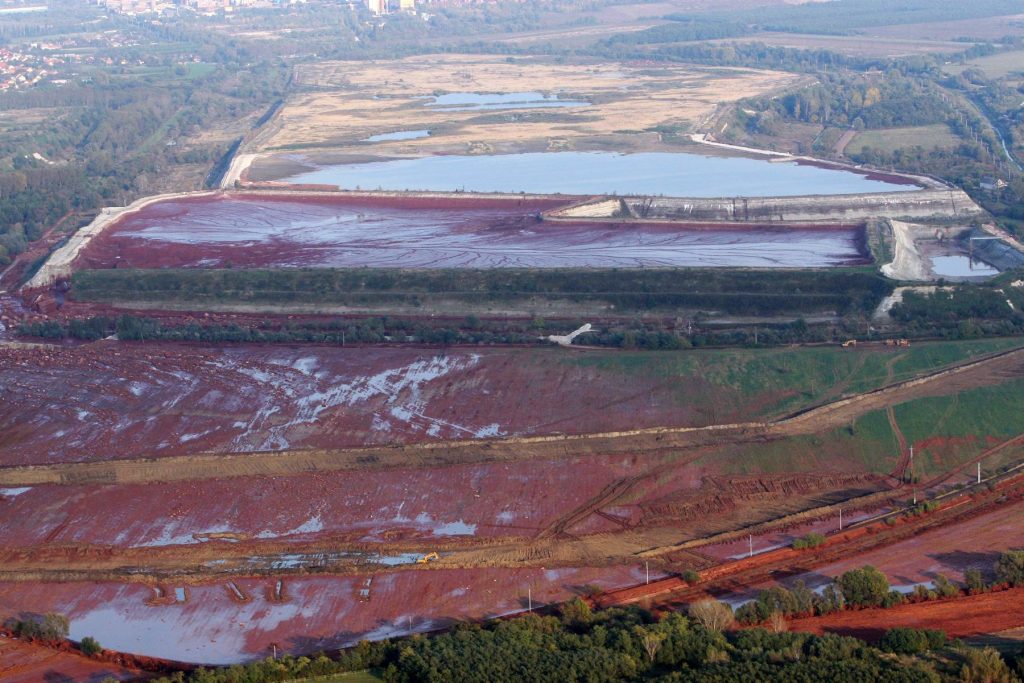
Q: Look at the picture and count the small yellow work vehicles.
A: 4